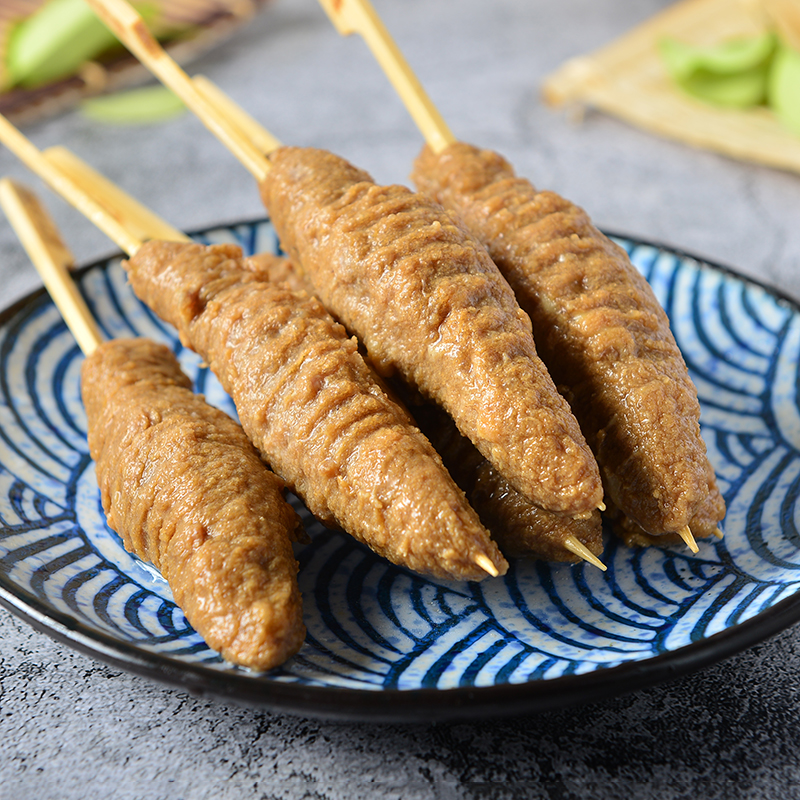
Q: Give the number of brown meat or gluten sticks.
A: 6